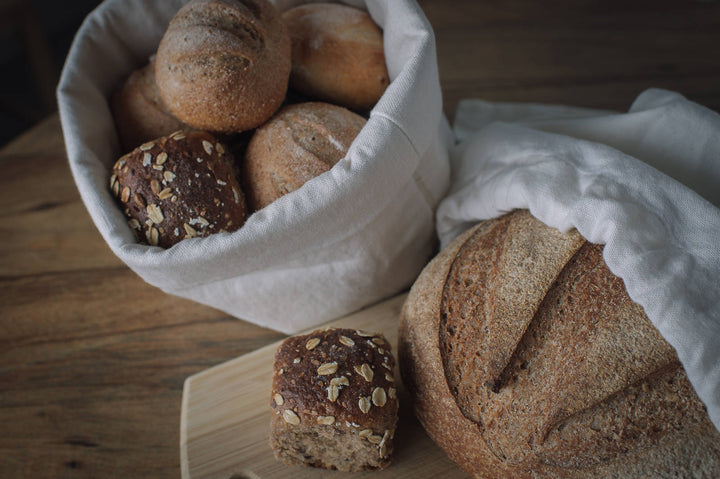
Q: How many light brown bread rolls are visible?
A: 4